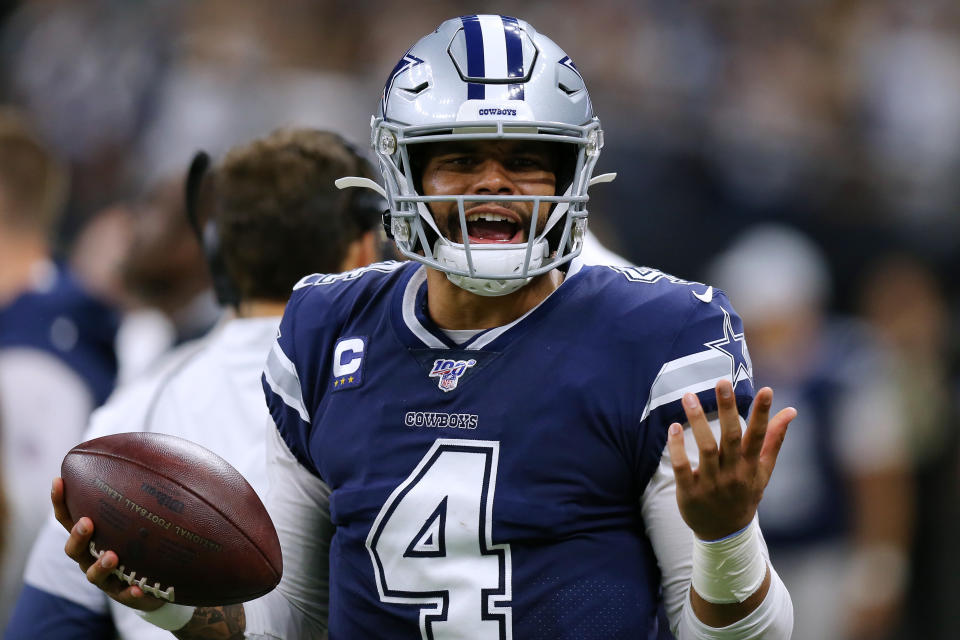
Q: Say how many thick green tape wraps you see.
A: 0